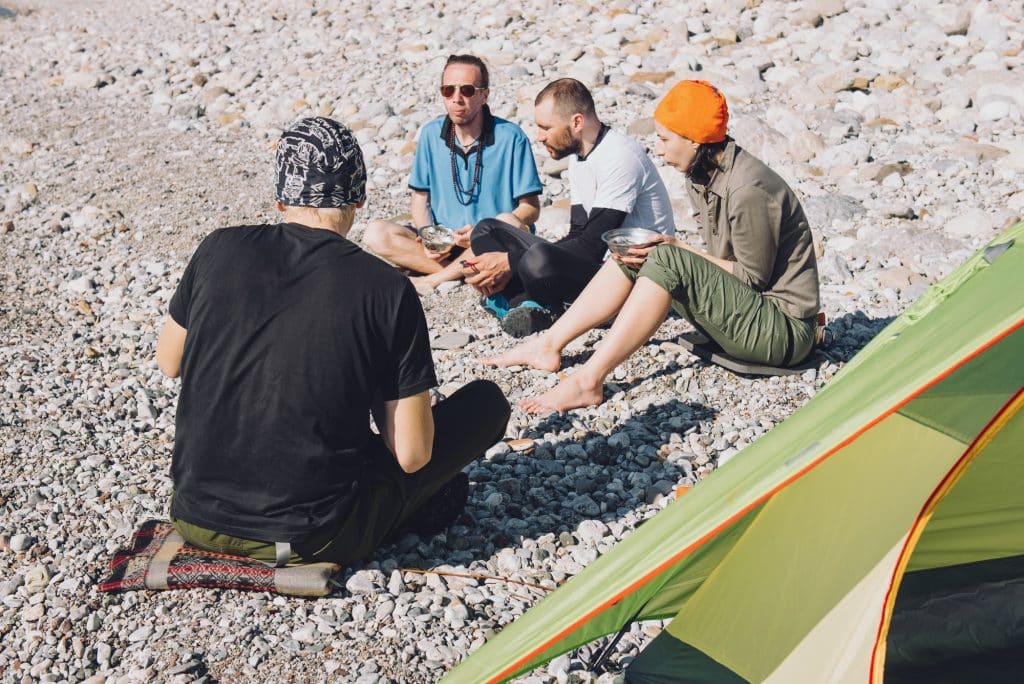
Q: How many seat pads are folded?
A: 1